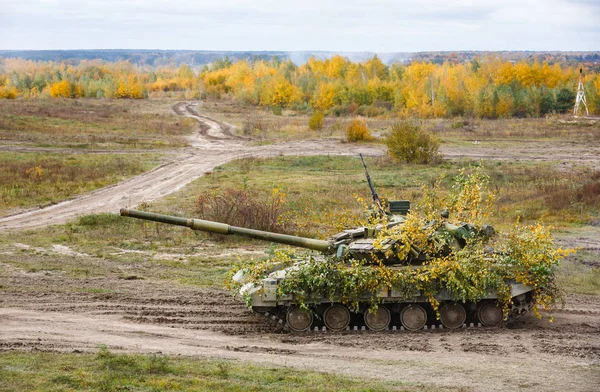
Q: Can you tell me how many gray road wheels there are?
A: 6